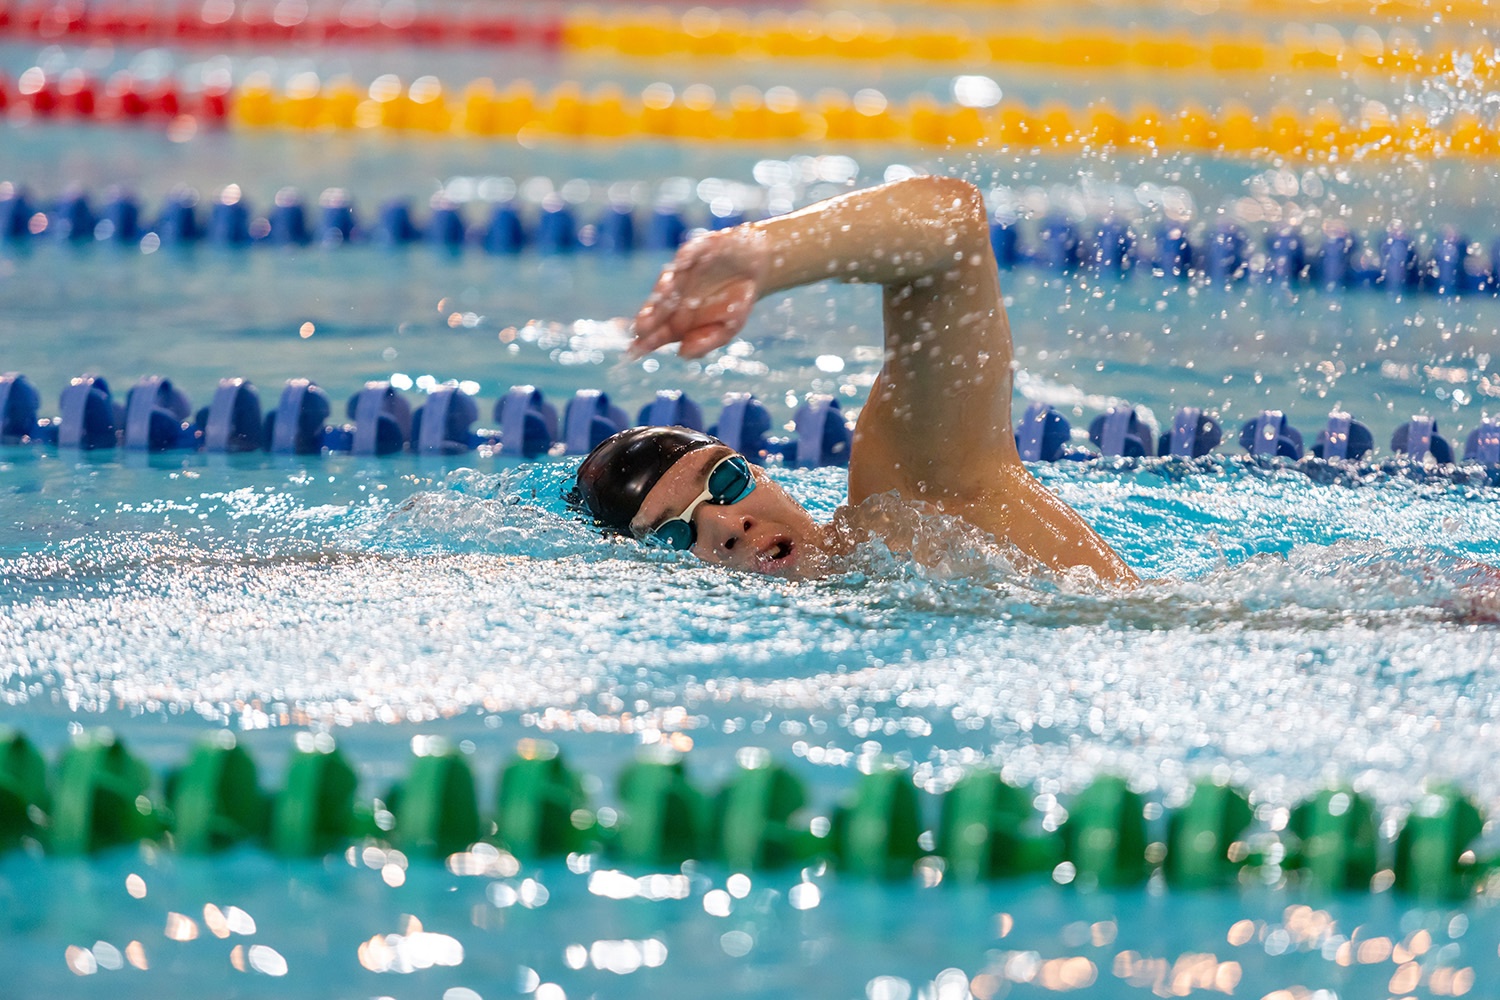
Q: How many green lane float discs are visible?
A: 14